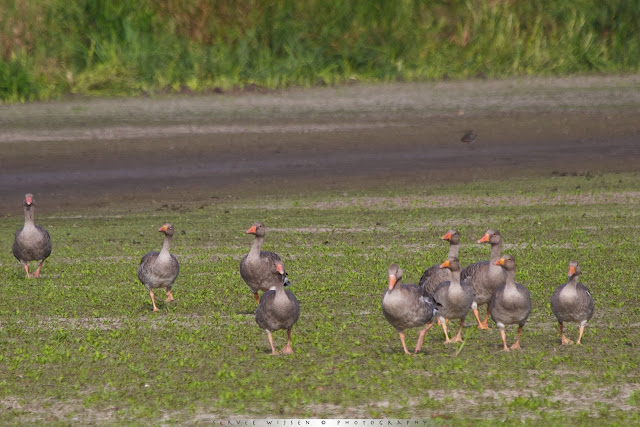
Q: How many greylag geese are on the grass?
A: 10